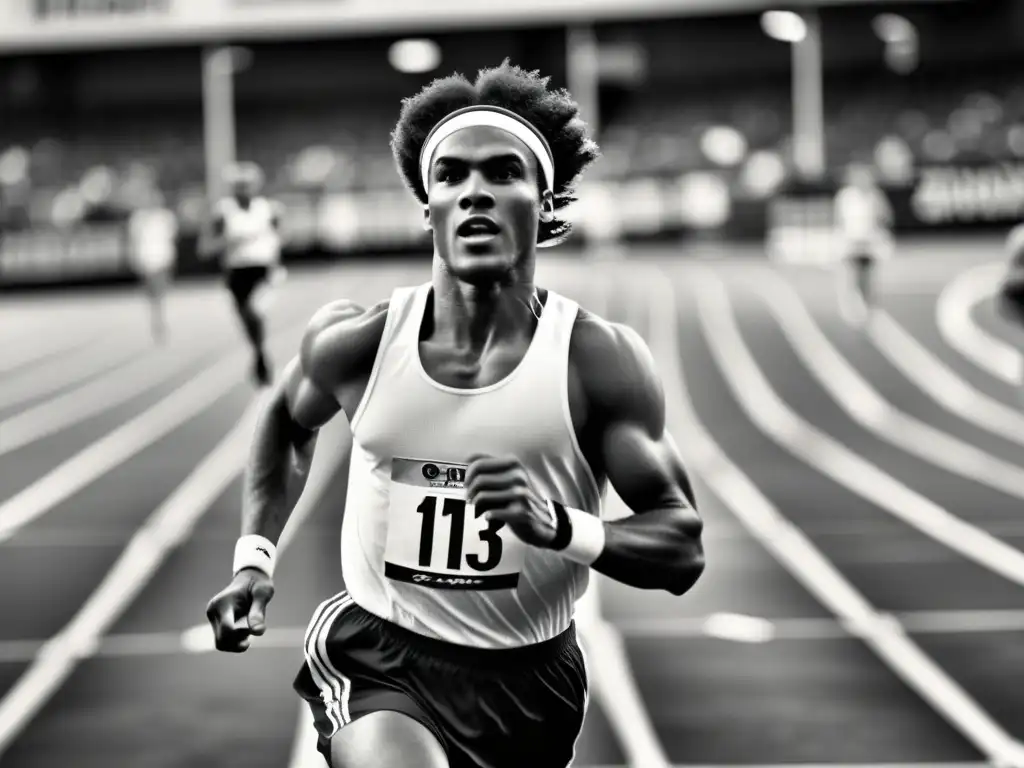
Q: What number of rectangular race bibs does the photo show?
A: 1